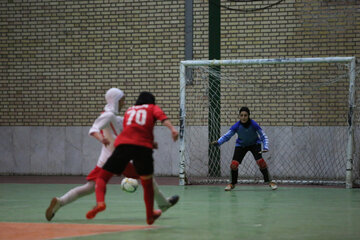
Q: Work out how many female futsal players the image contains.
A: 3